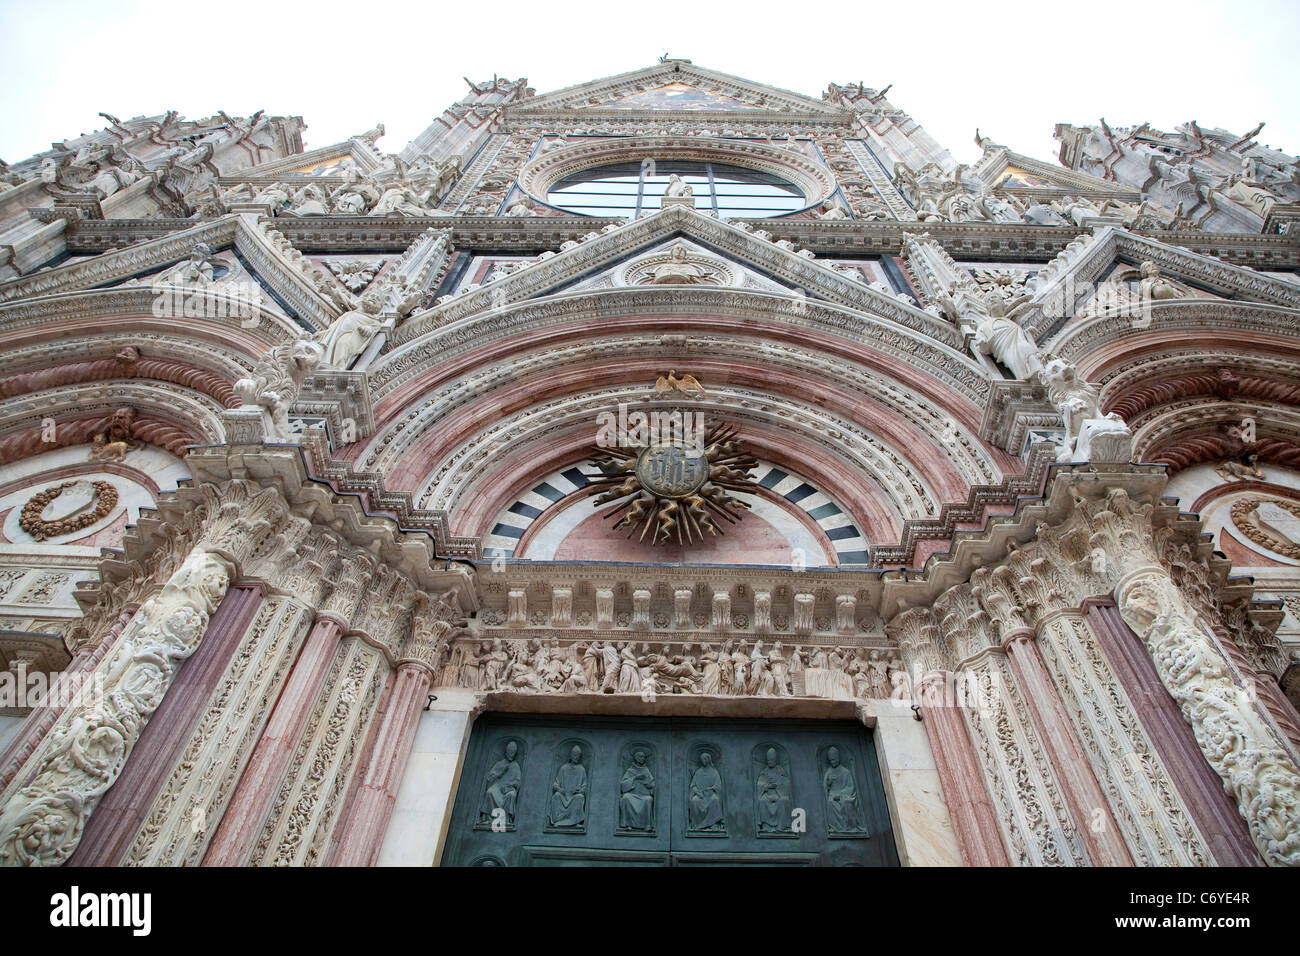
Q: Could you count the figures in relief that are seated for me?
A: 6